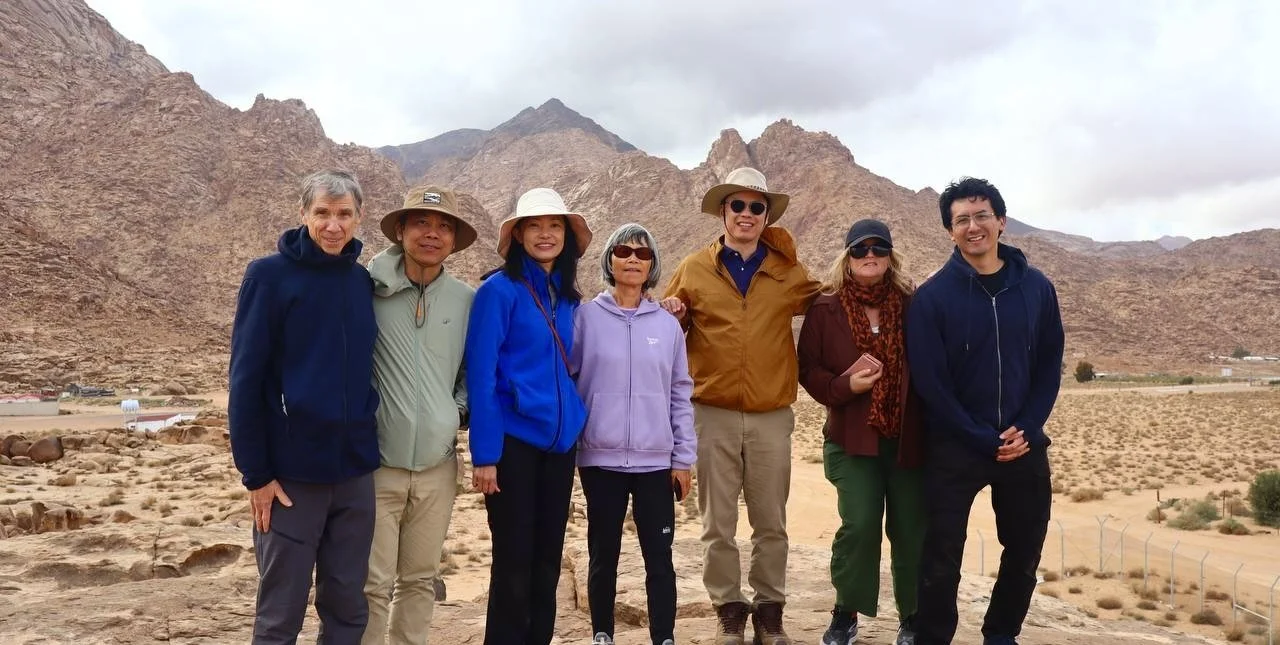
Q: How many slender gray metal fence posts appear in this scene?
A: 9